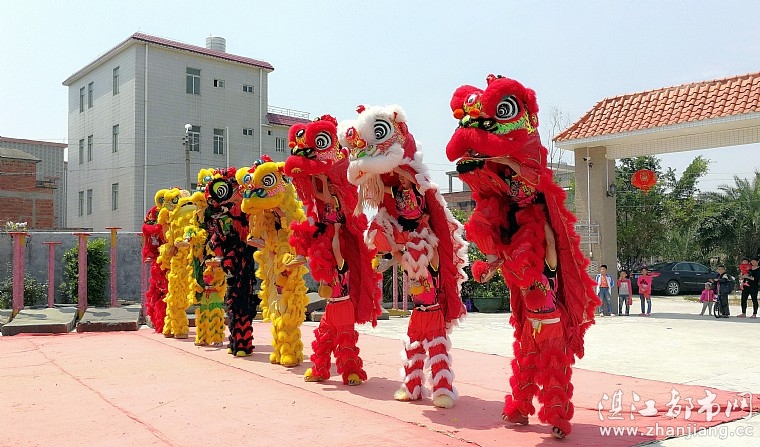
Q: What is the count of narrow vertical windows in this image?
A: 9